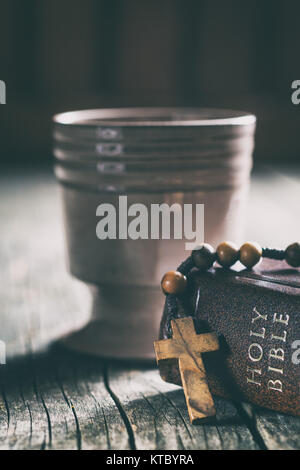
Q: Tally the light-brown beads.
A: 3